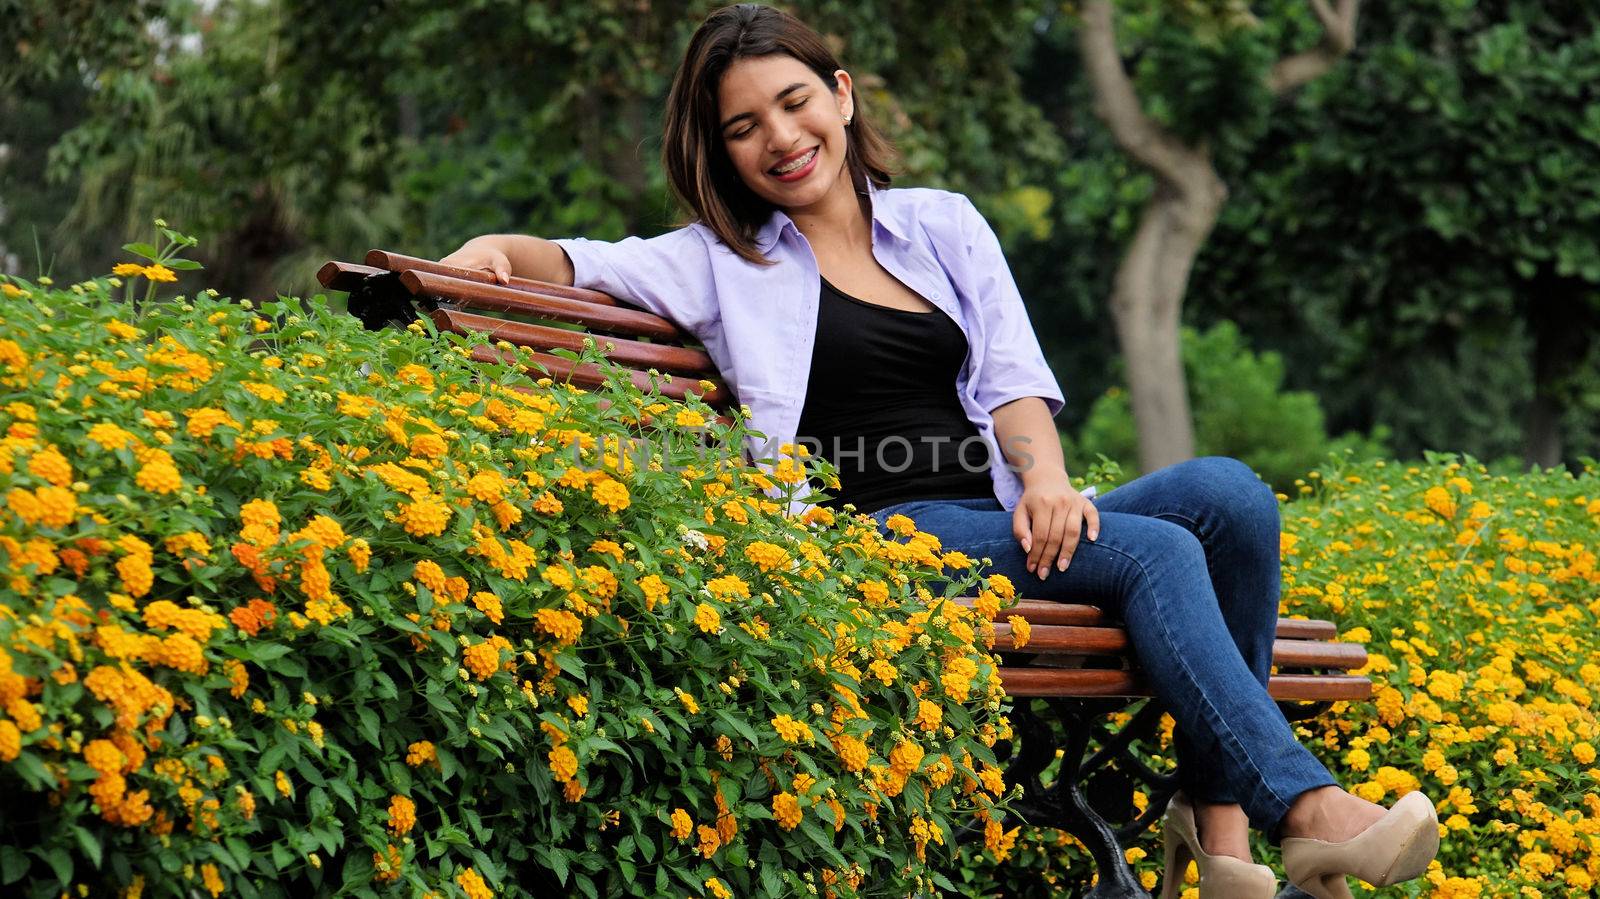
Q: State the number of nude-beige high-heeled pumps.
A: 2